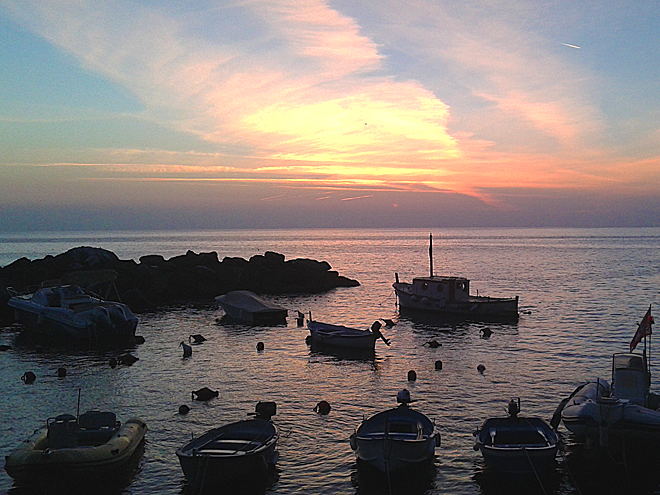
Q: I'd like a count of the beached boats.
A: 0